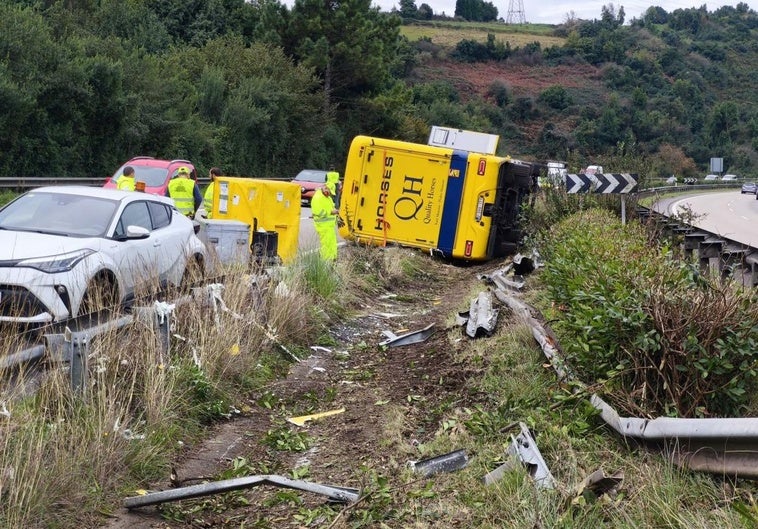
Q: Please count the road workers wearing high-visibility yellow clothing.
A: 5